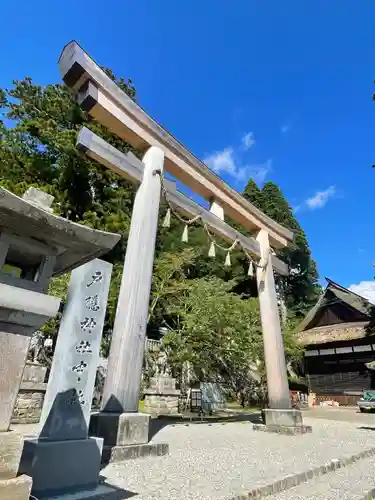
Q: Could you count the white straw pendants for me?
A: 5